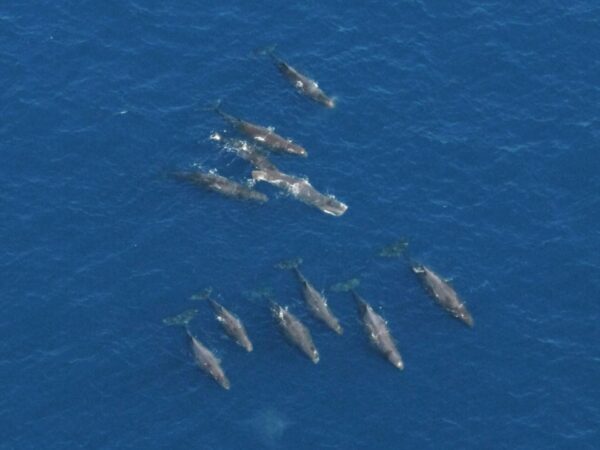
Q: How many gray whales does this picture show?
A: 11